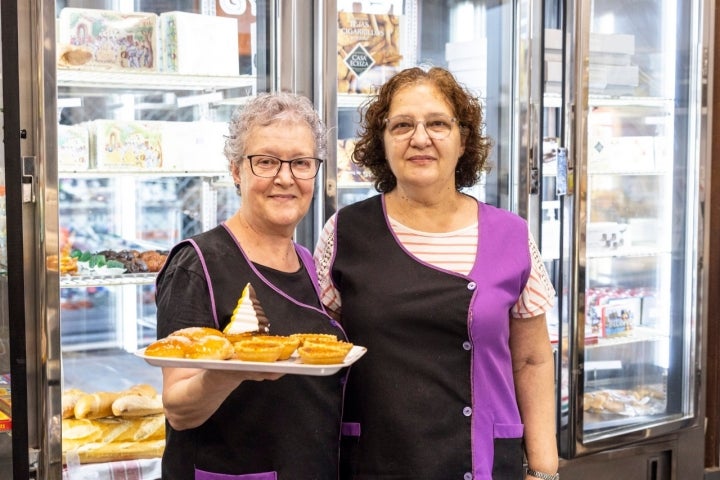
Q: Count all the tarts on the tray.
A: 5